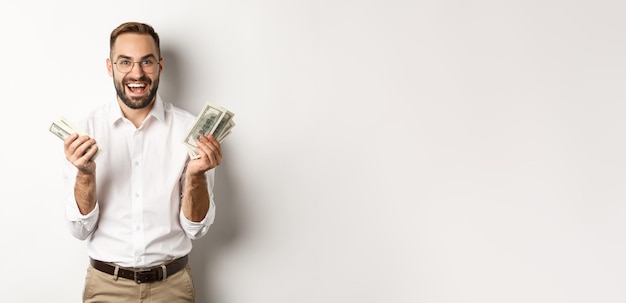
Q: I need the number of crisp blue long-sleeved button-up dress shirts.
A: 0